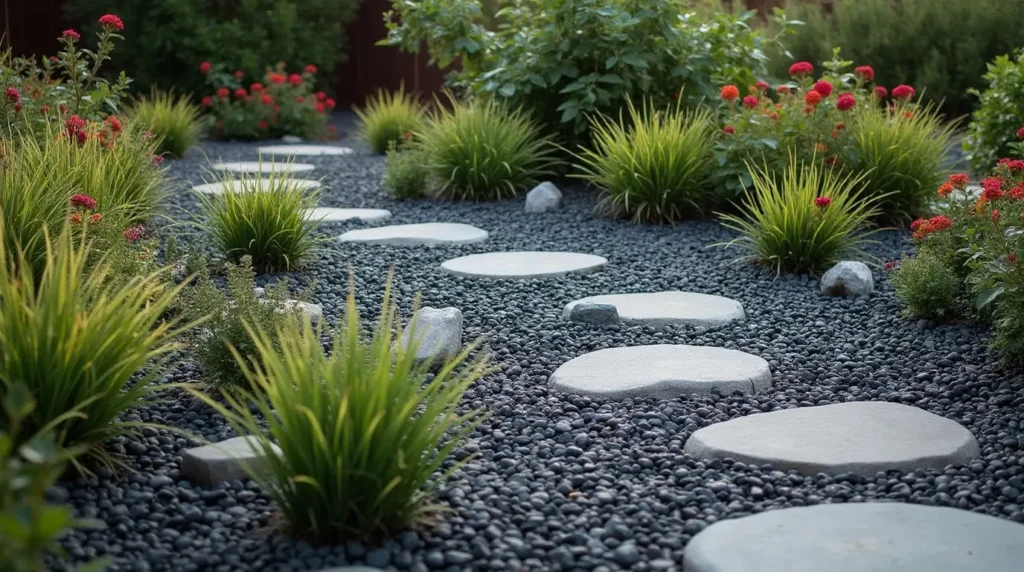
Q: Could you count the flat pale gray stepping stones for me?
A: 10